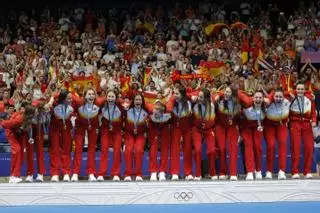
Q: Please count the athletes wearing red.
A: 13